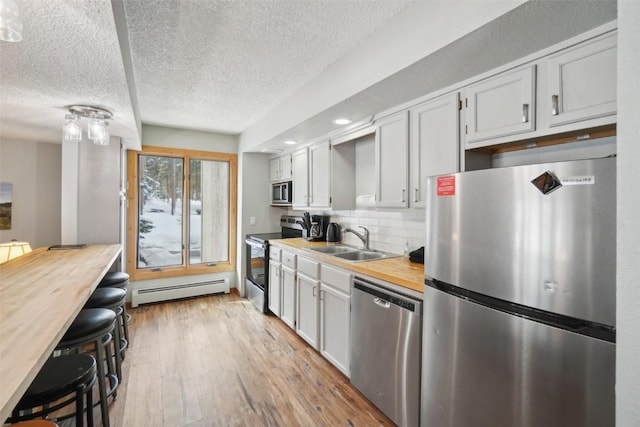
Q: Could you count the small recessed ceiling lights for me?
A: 2